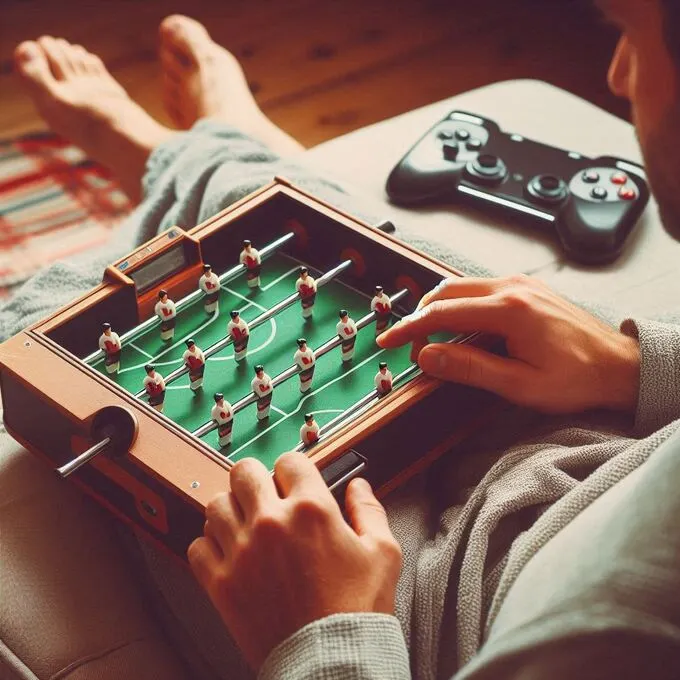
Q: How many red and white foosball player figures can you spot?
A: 15